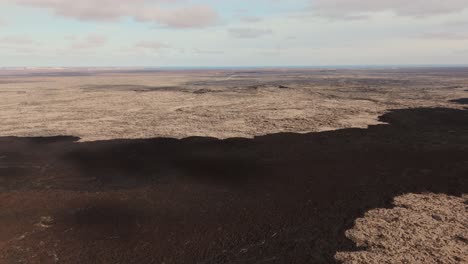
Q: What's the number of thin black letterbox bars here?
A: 0